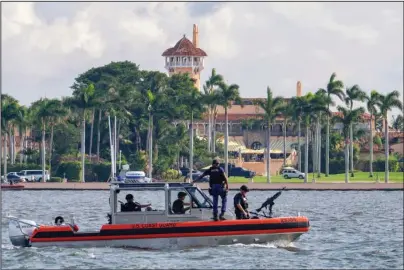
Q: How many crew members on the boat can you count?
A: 4